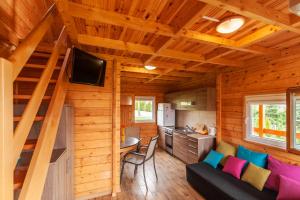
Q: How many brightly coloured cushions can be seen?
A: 7